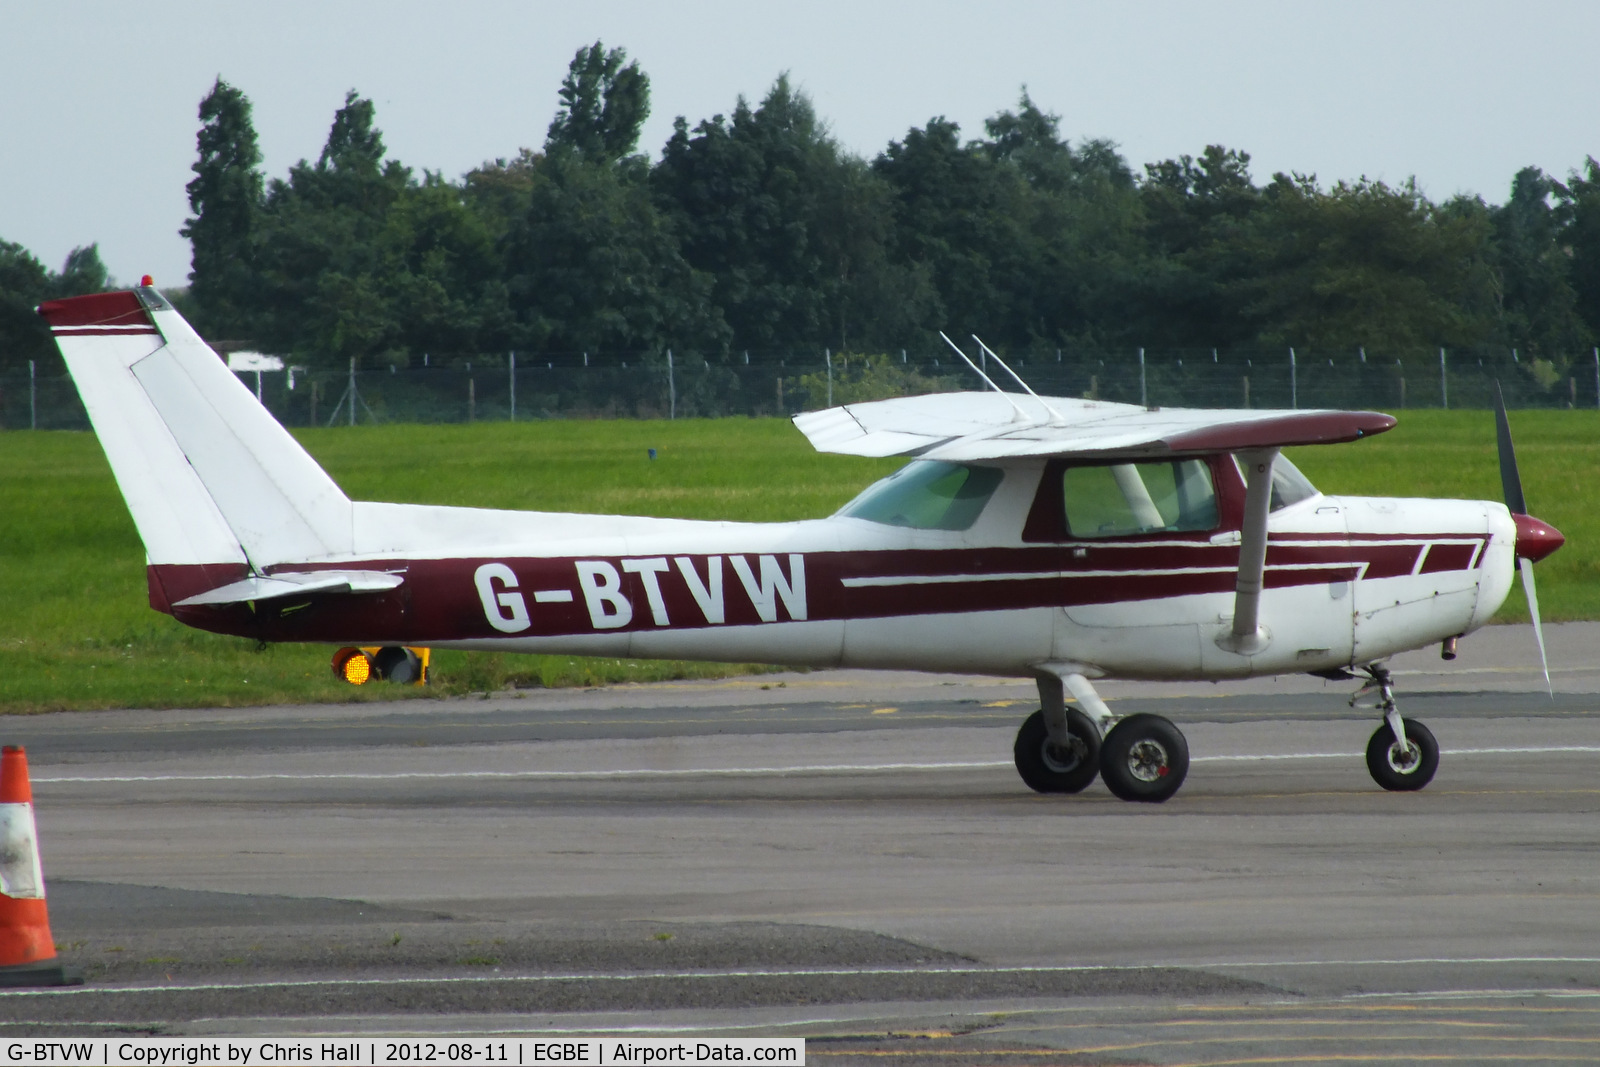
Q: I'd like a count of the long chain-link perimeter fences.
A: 1